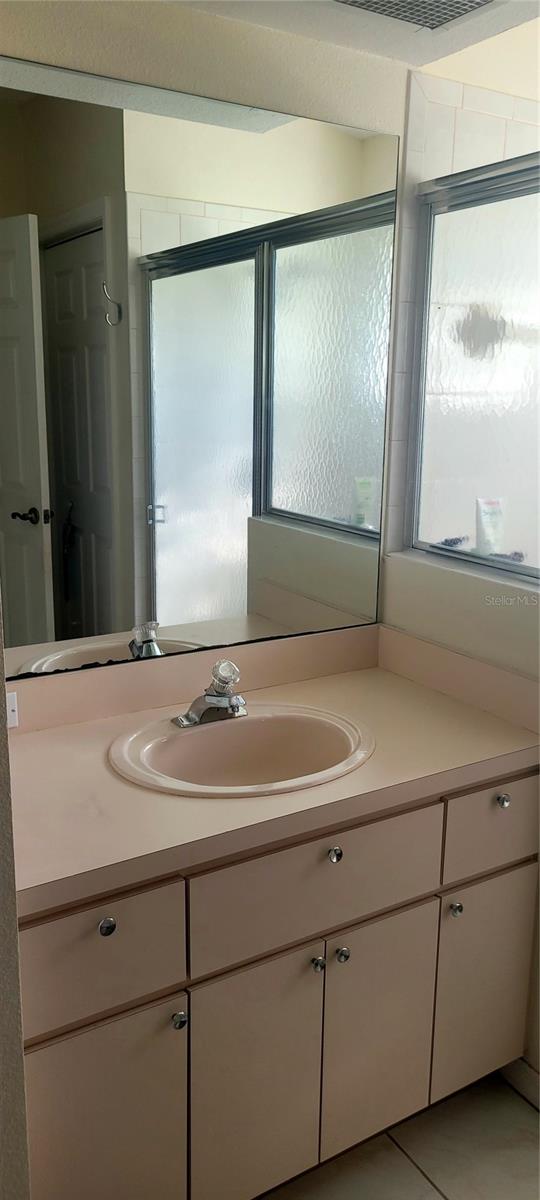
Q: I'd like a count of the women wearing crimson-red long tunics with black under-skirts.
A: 0